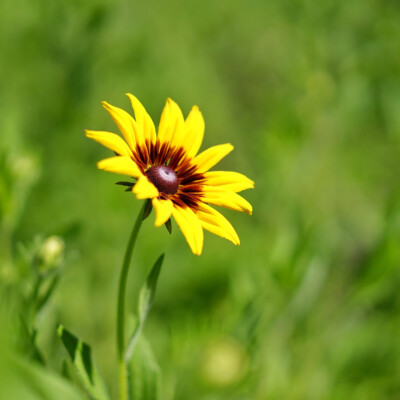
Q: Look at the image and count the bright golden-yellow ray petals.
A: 13